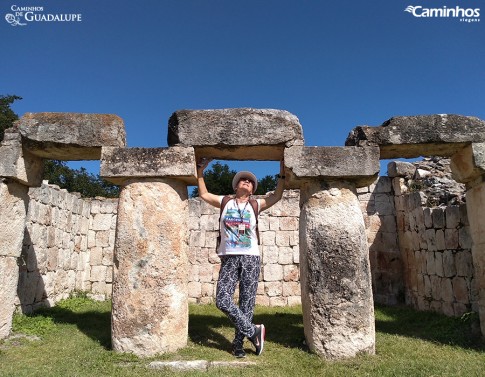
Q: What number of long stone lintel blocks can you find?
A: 3